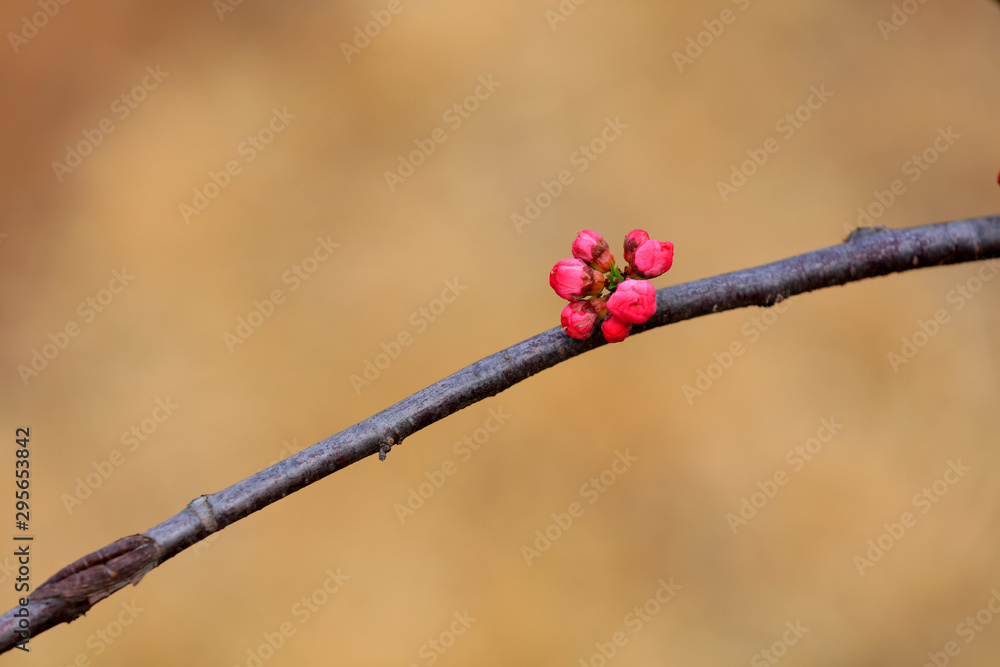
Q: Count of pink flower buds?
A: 7